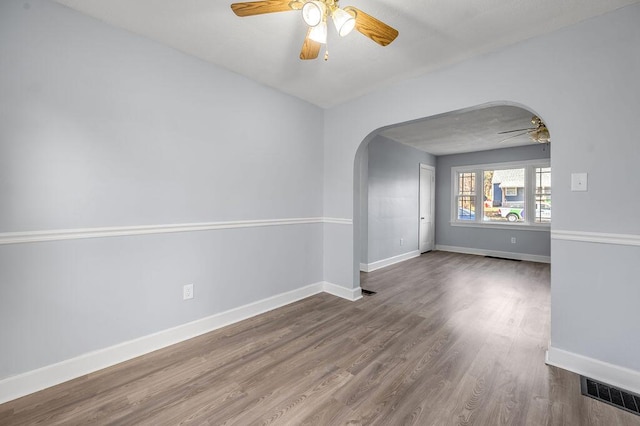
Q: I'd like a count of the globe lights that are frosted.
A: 3